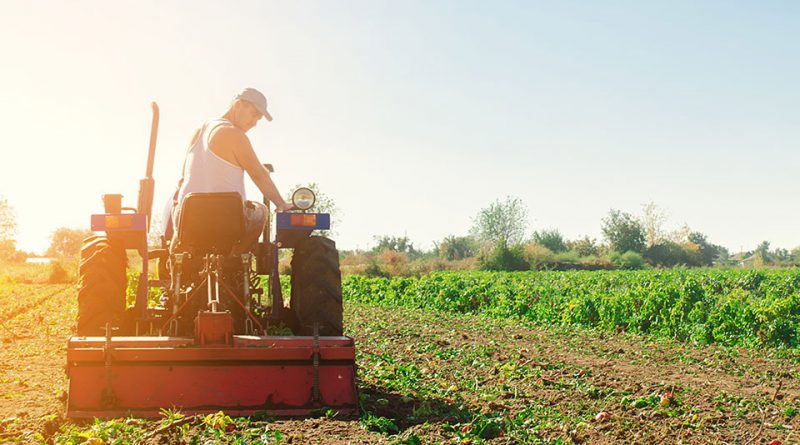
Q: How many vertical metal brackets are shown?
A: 2